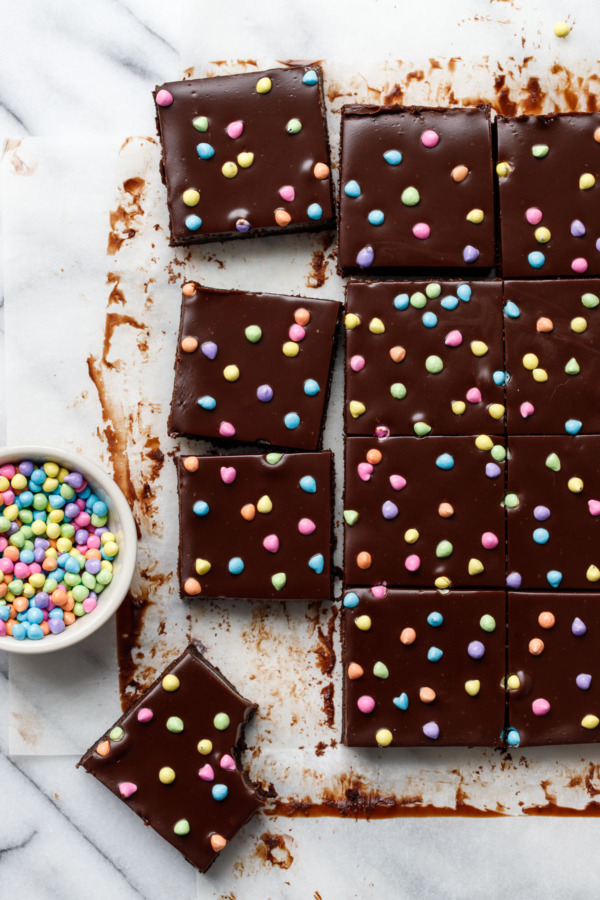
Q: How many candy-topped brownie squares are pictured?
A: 12